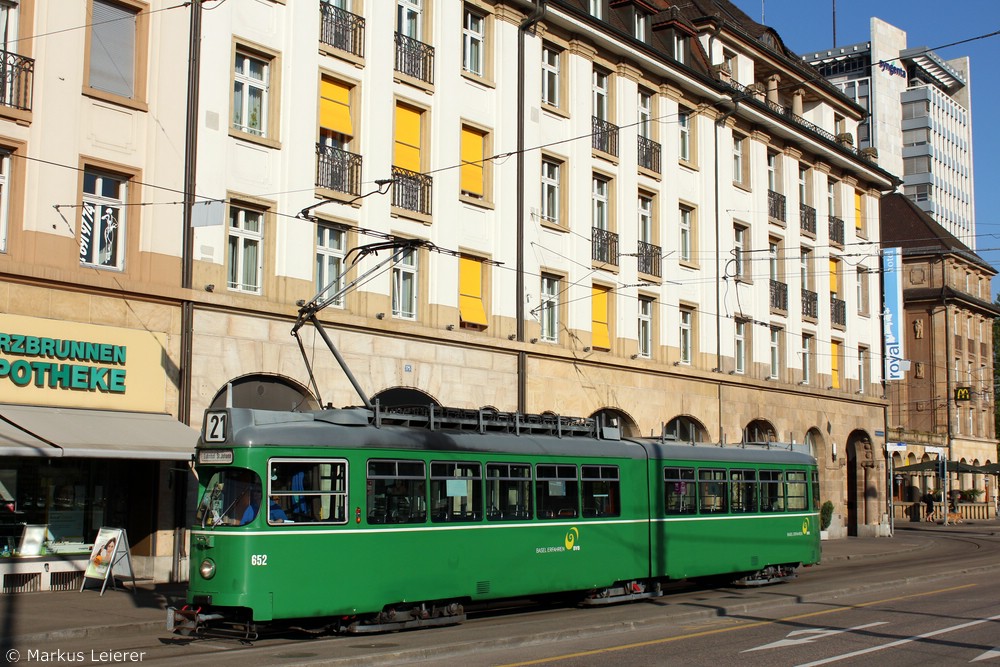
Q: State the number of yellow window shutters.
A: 8